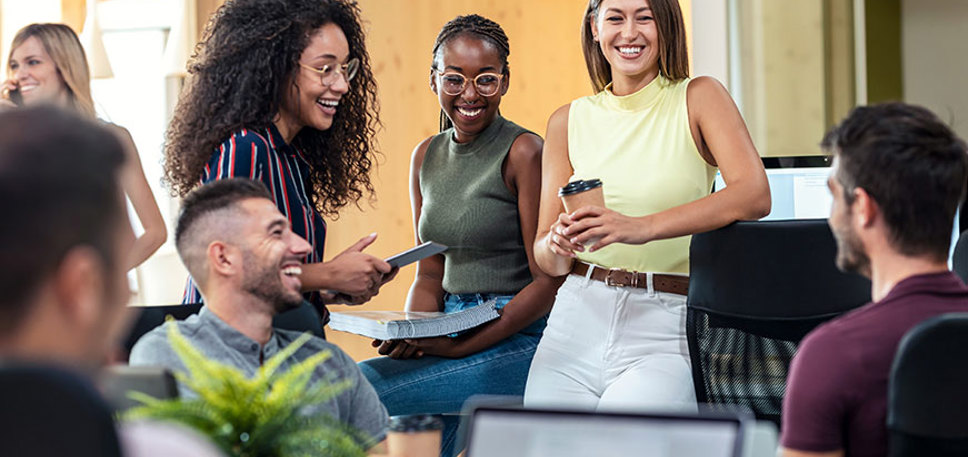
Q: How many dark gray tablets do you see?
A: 1